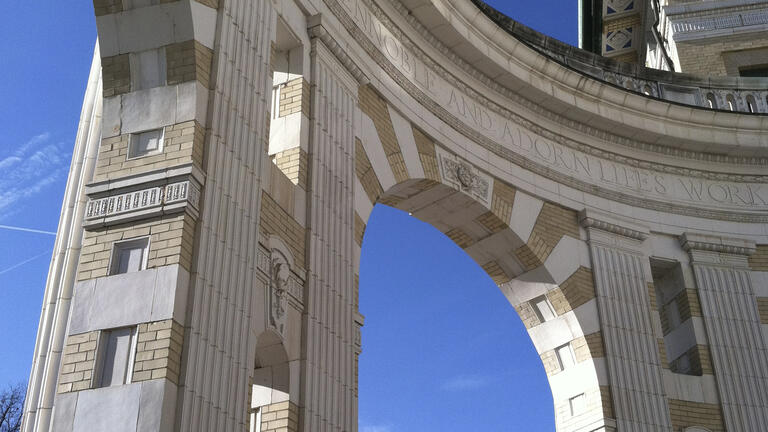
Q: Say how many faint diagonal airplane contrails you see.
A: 2